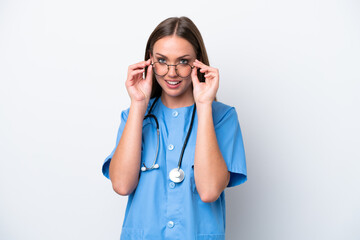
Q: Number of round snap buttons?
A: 4